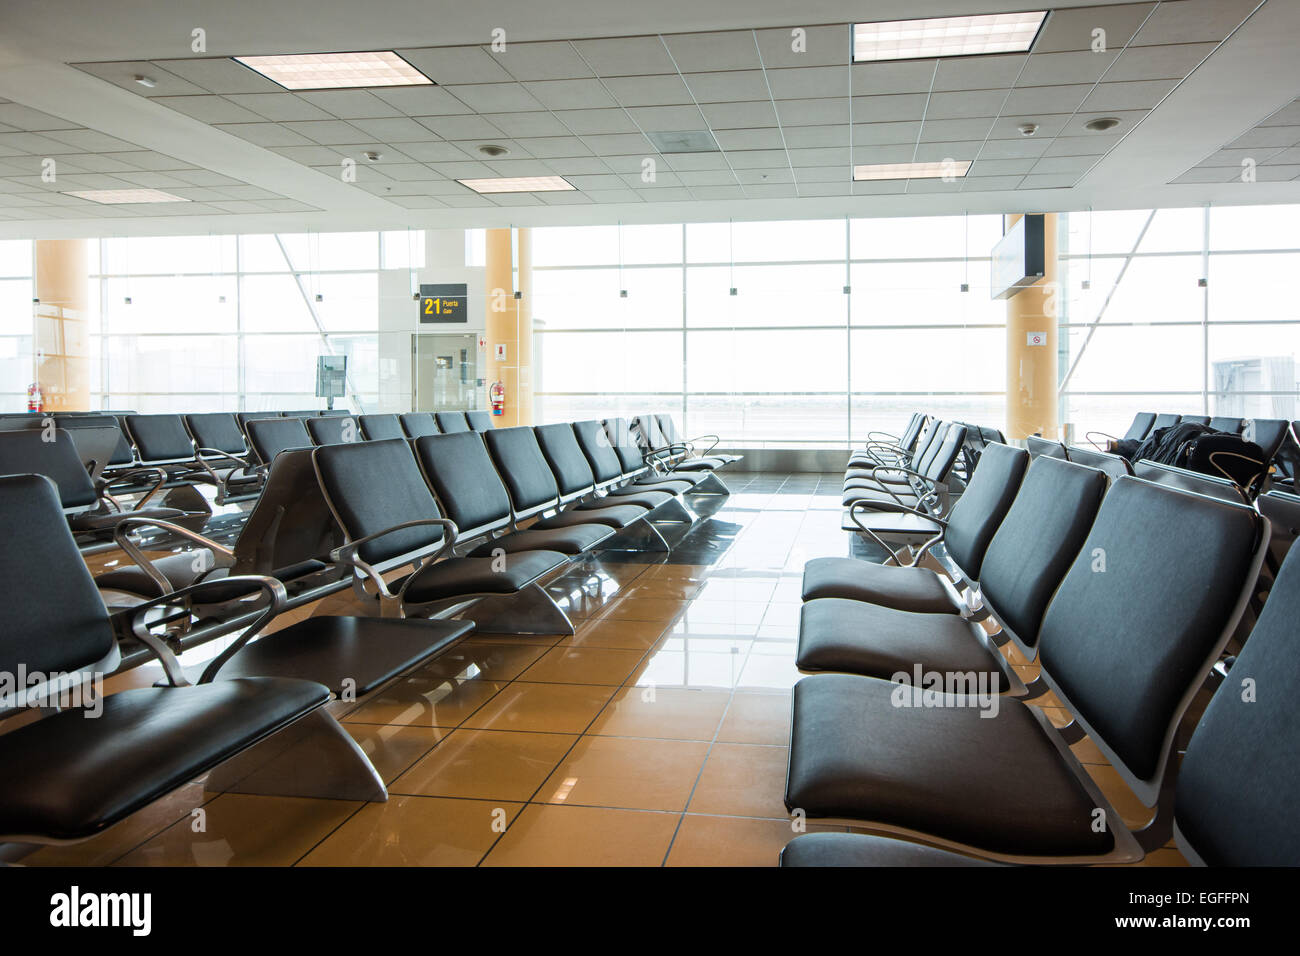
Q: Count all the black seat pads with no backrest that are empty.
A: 2